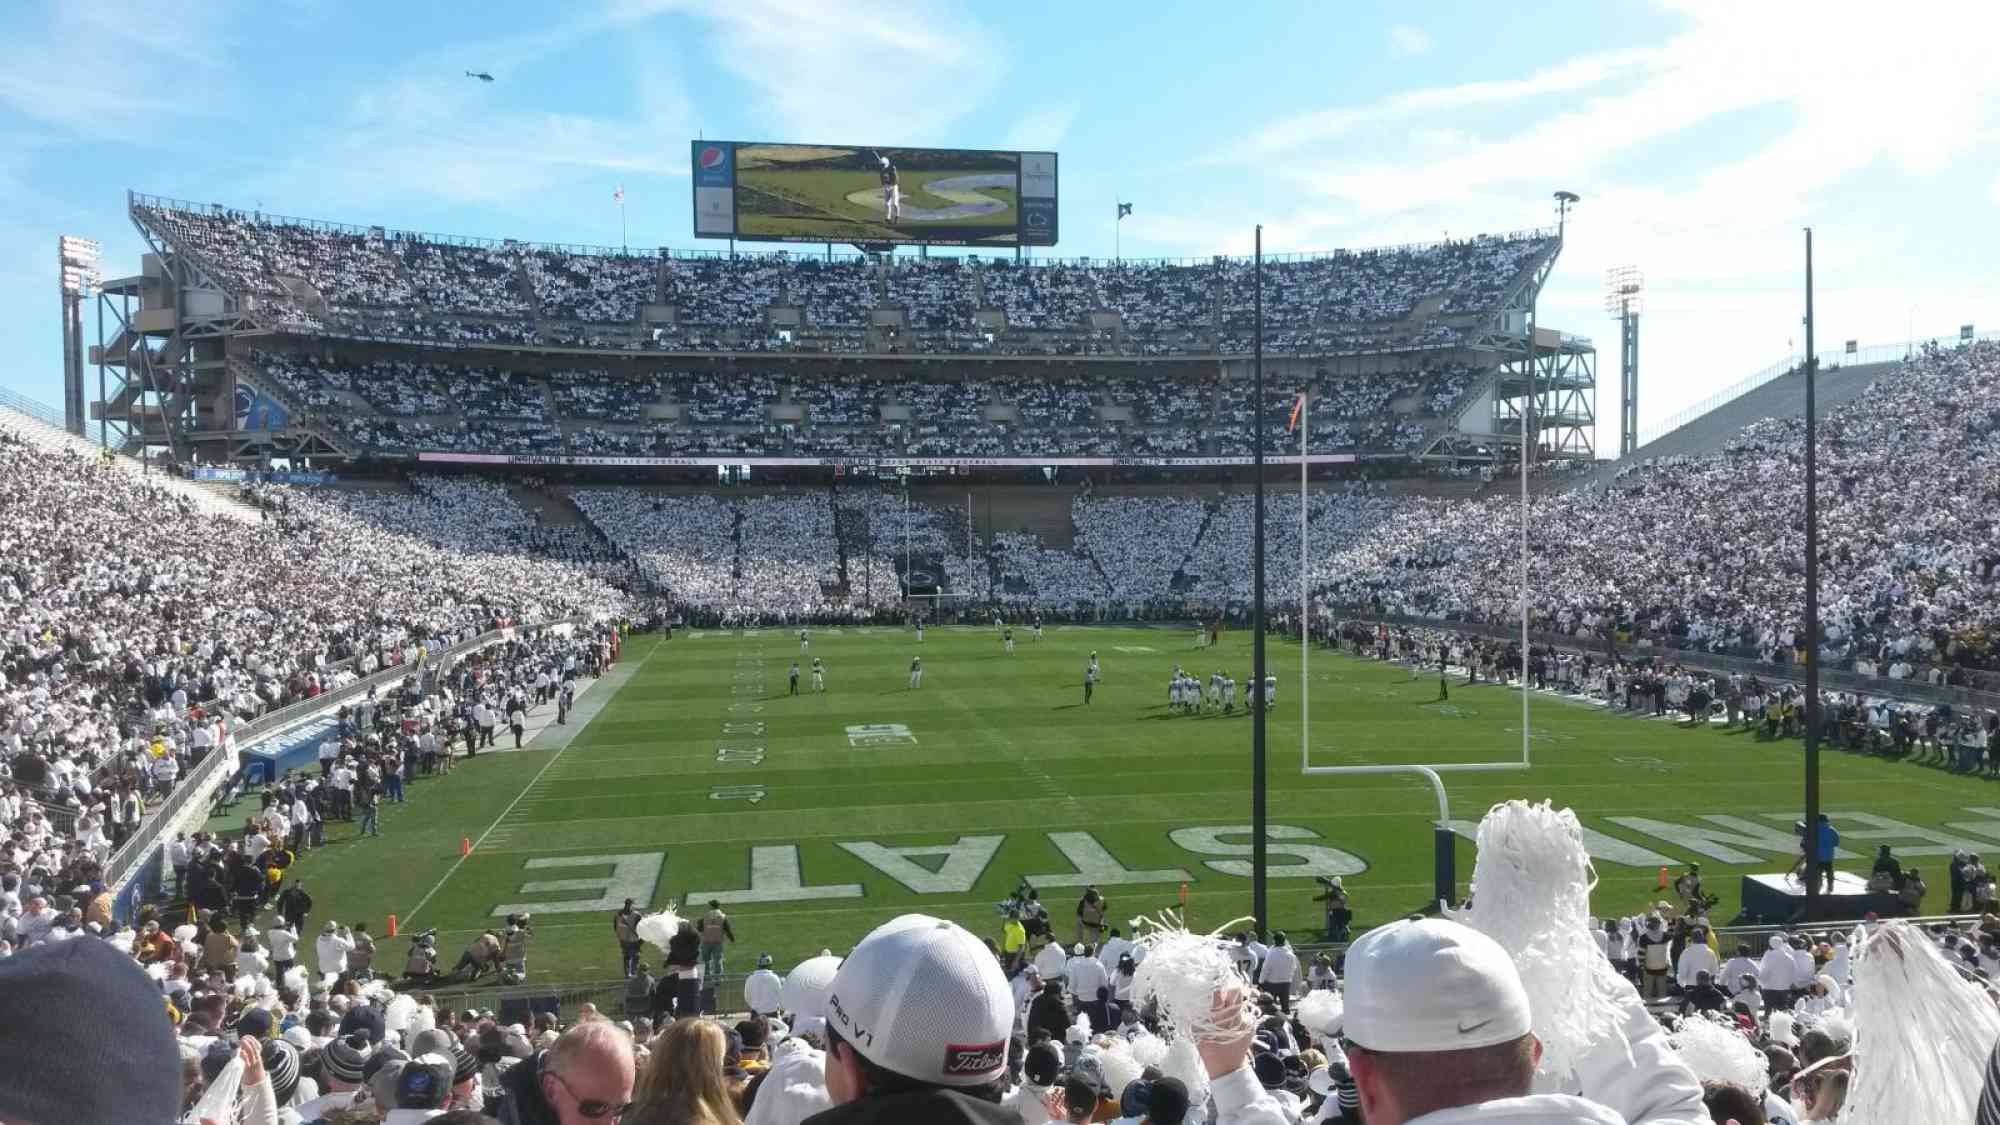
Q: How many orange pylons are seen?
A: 4